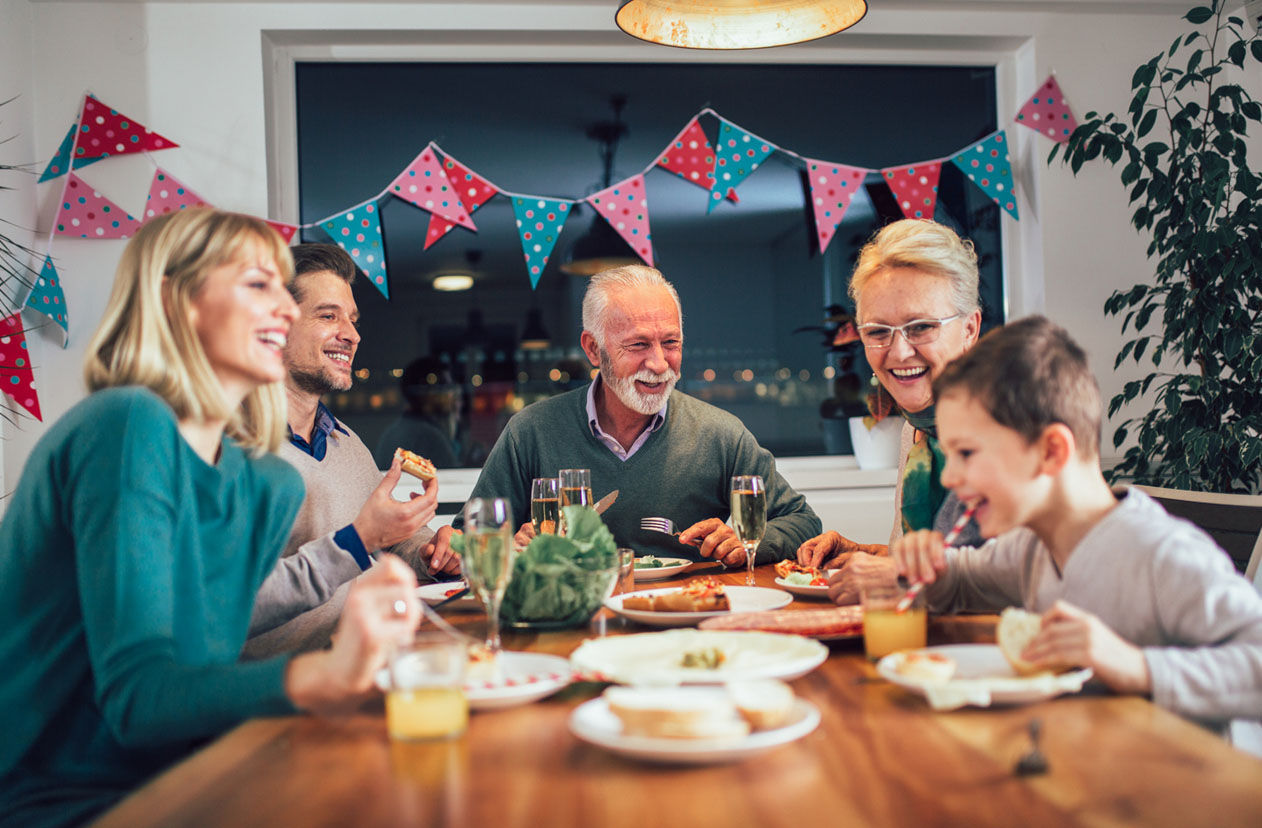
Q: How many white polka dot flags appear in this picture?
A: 0